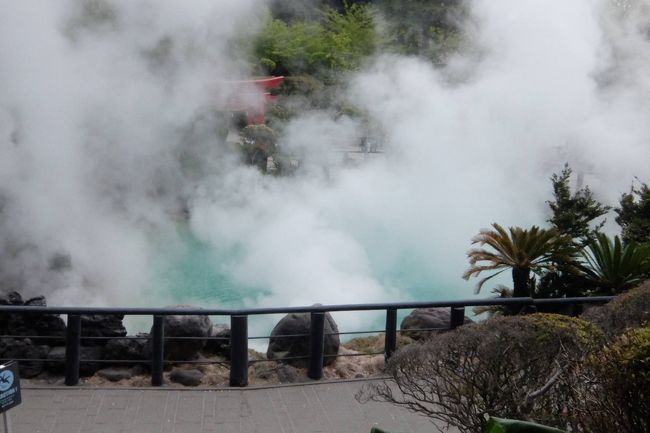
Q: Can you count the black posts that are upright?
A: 6